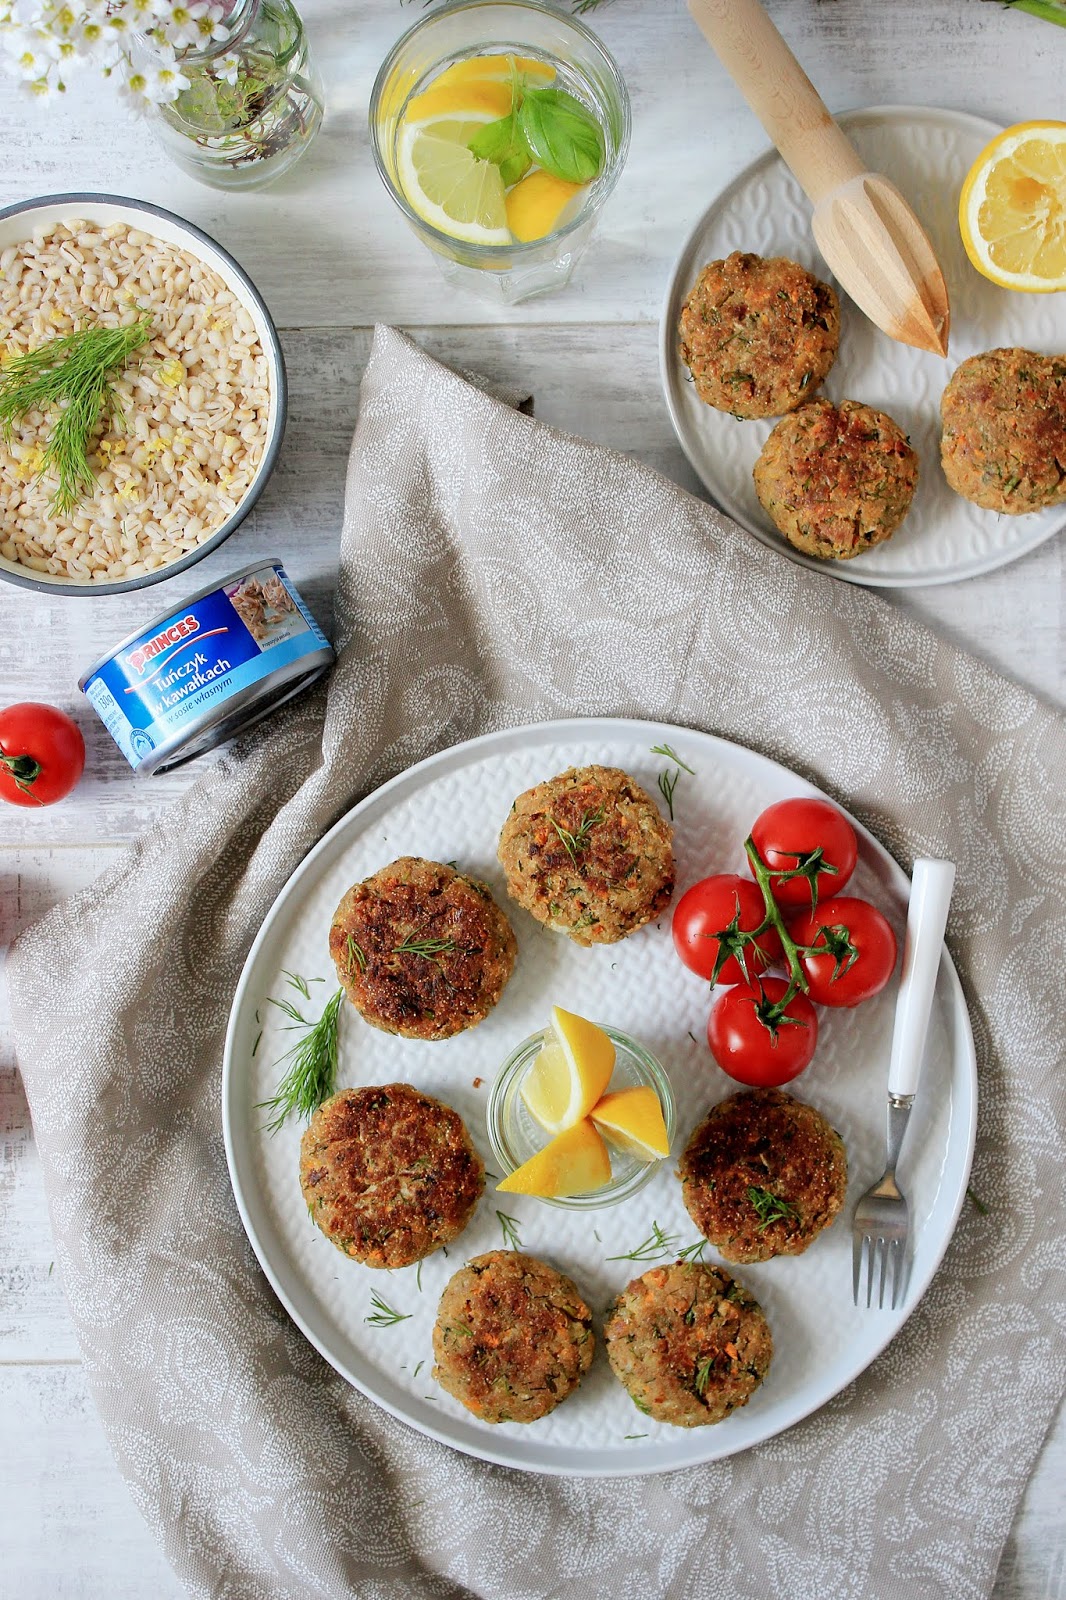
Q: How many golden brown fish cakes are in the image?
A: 9